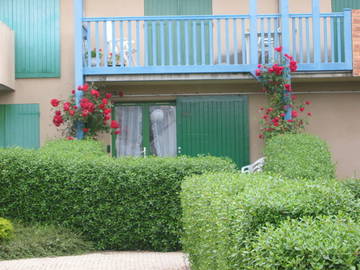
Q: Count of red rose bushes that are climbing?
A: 2